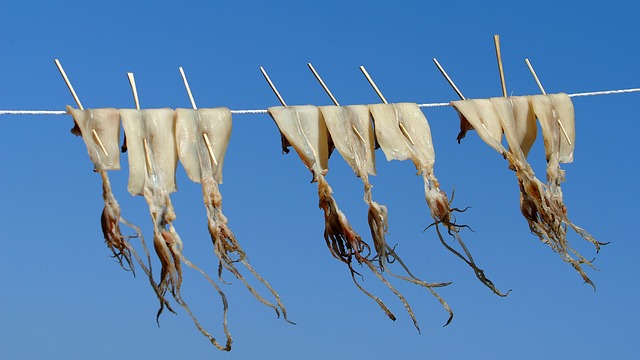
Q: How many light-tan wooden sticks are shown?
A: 9